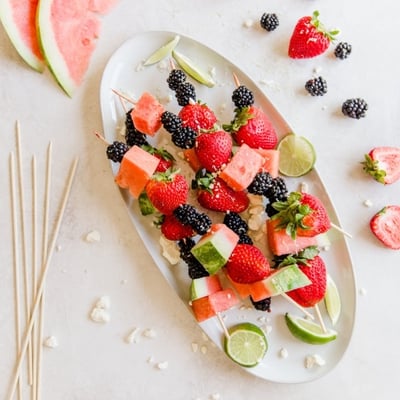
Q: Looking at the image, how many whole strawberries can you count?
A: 11